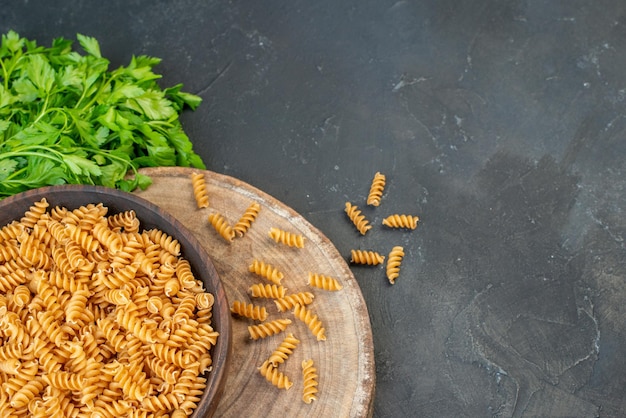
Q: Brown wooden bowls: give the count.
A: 1